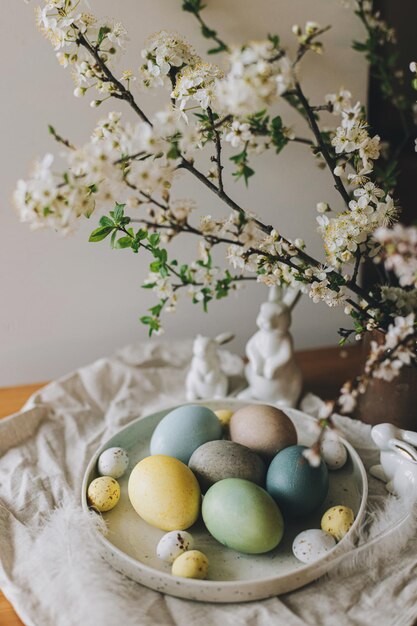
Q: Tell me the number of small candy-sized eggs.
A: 8